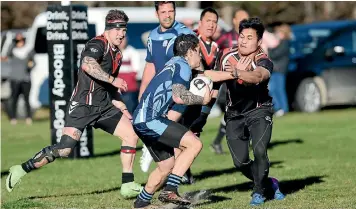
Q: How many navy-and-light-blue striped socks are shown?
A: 2